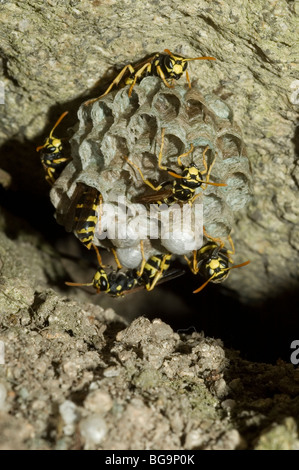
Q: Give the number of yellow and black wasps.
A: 6